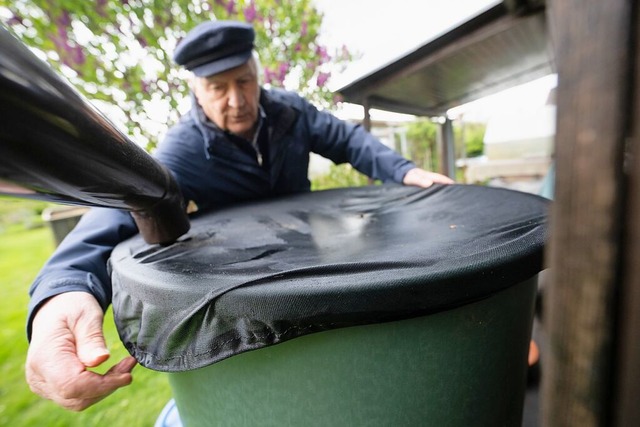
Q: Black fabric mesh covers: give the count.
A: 1